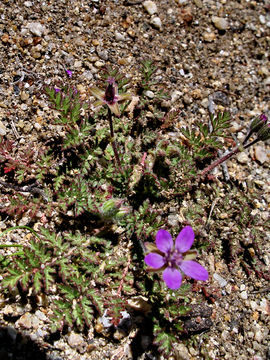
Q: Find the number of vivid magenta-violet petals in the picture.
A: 5